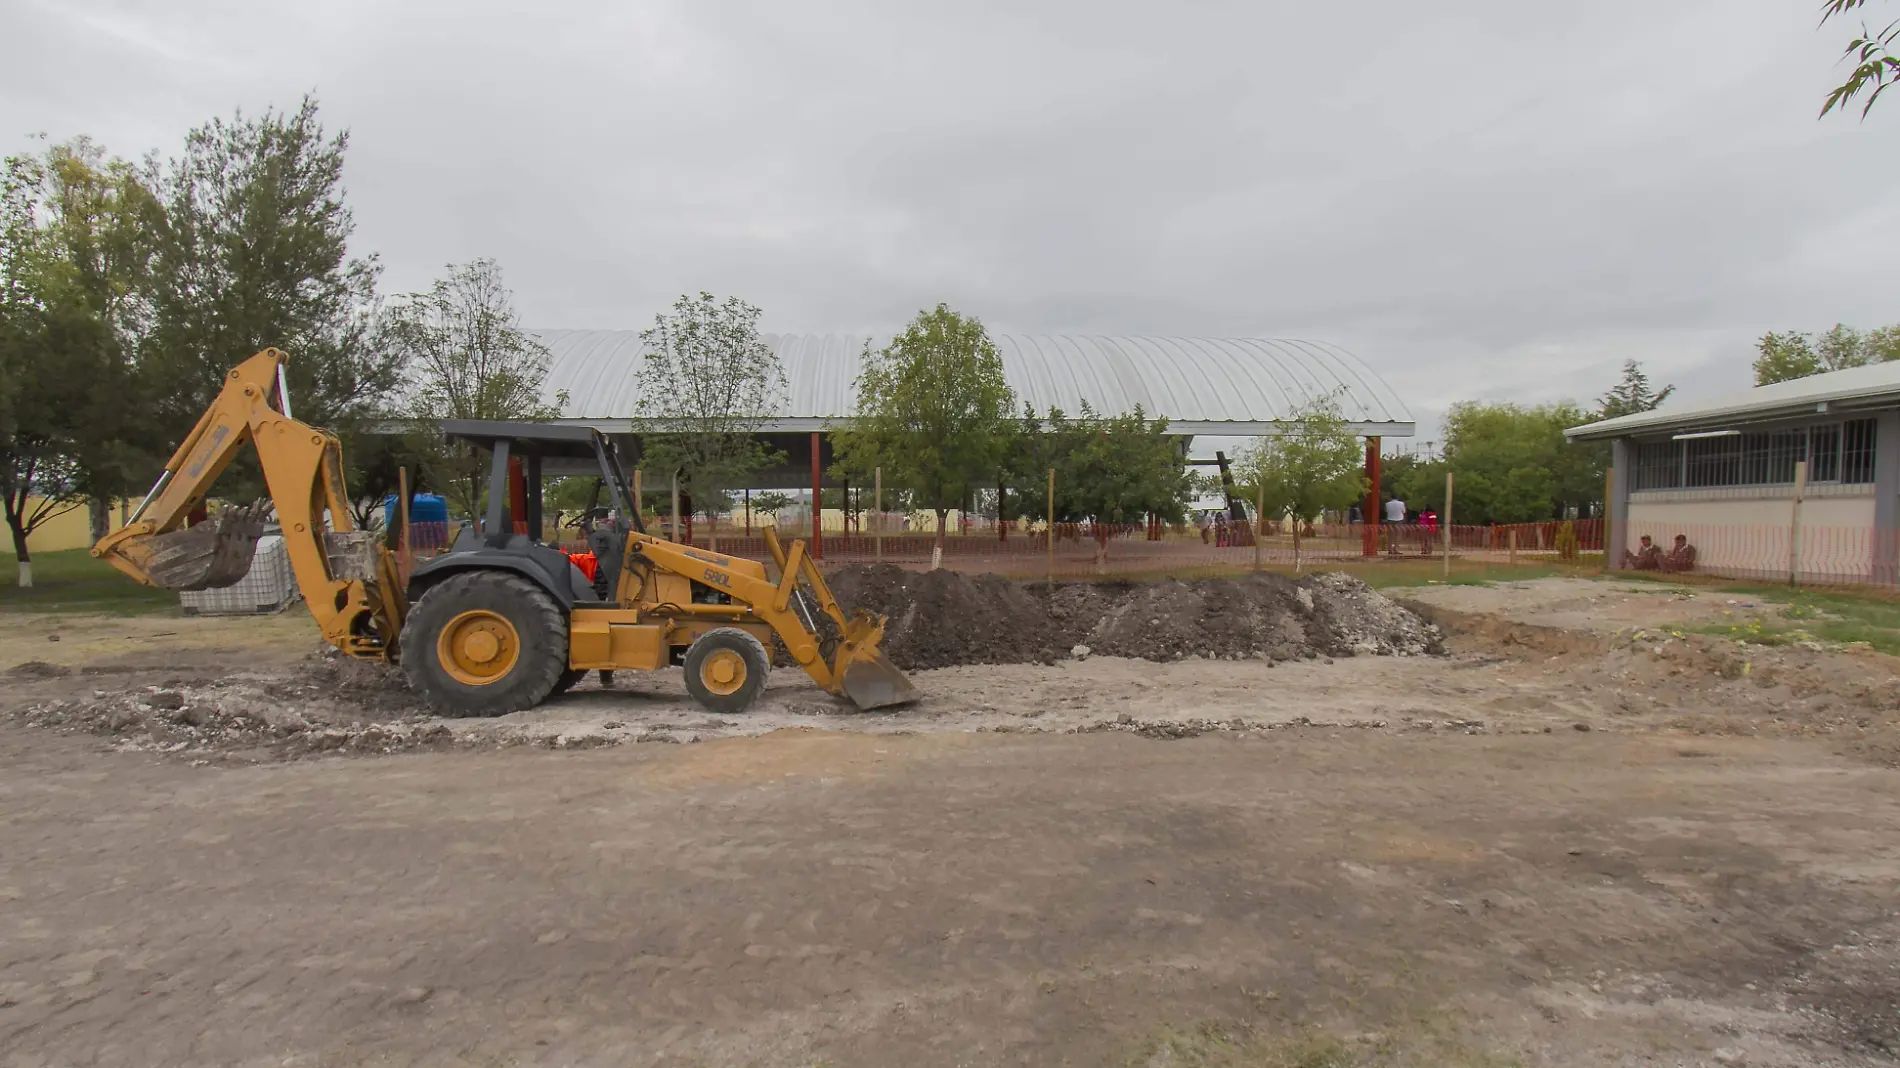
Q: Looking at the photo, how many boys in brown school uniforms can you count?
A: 2